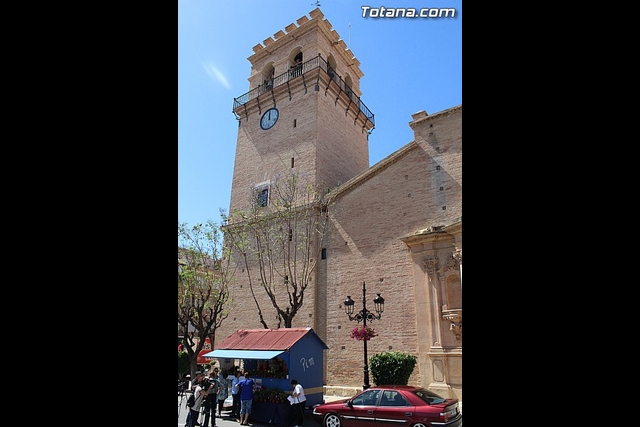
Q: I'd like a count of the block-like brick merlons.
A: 11